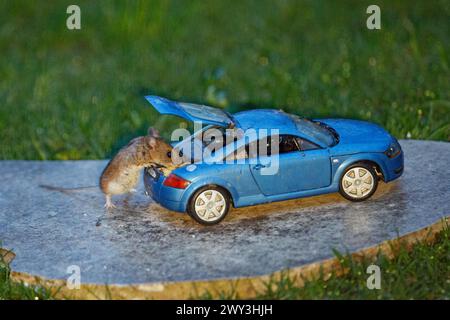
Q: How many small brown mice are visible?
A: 1